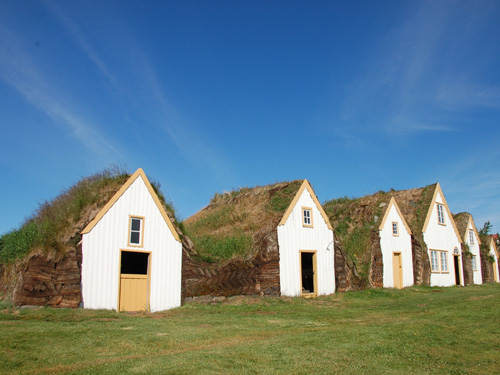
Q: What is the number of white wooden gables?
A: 6